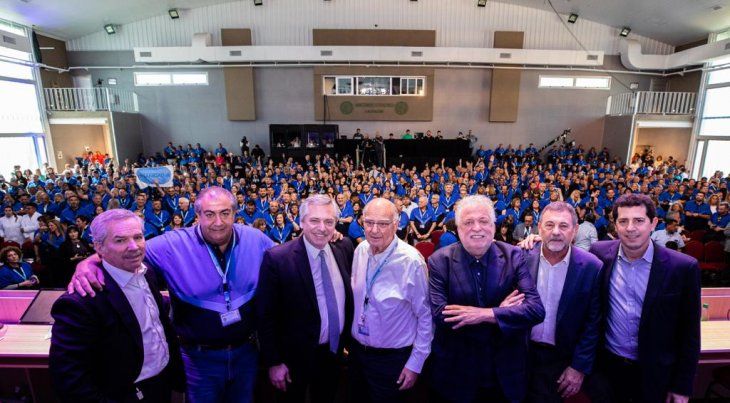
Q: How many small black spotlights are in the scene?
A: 6